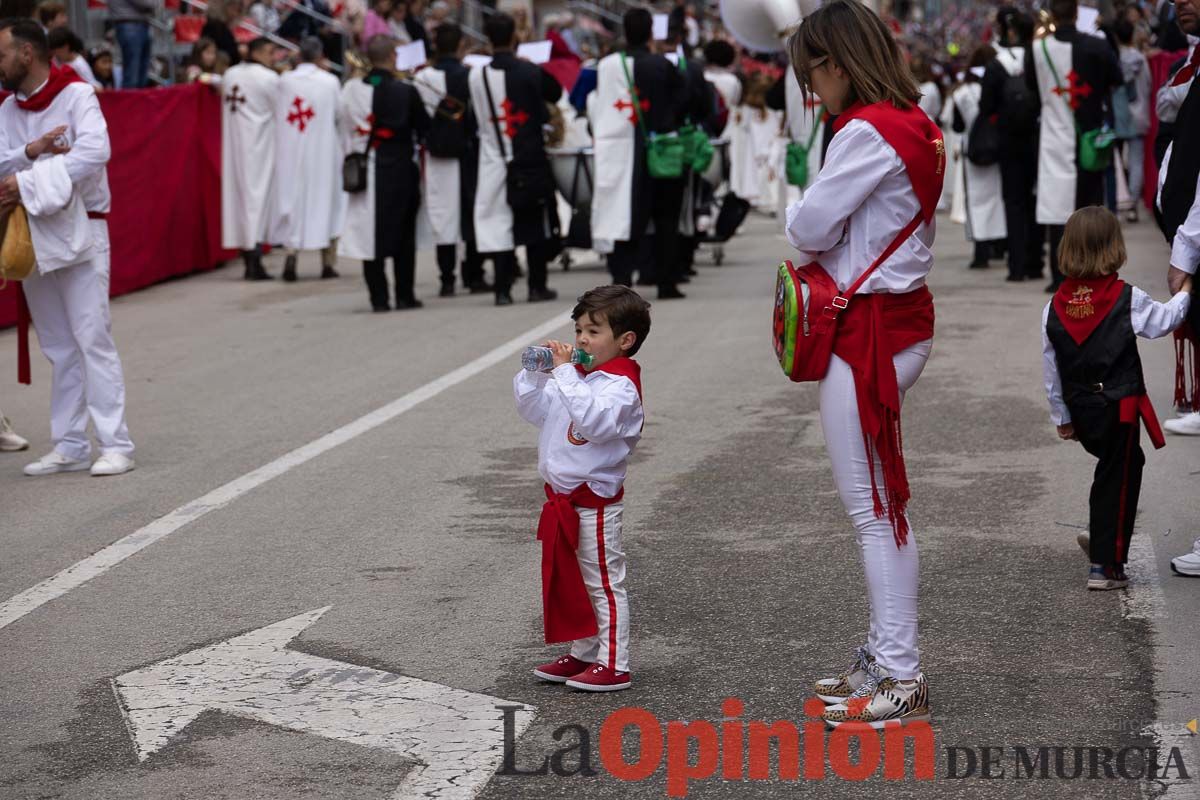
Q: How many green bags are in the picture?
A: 4